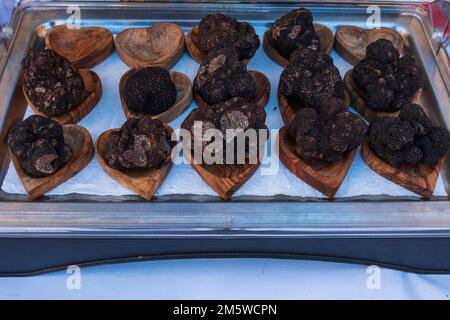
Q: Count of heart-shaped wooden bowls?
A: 15